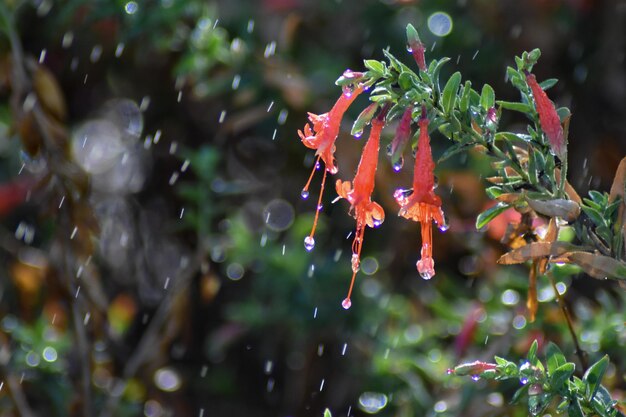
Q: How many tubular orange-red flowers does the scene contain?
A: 3